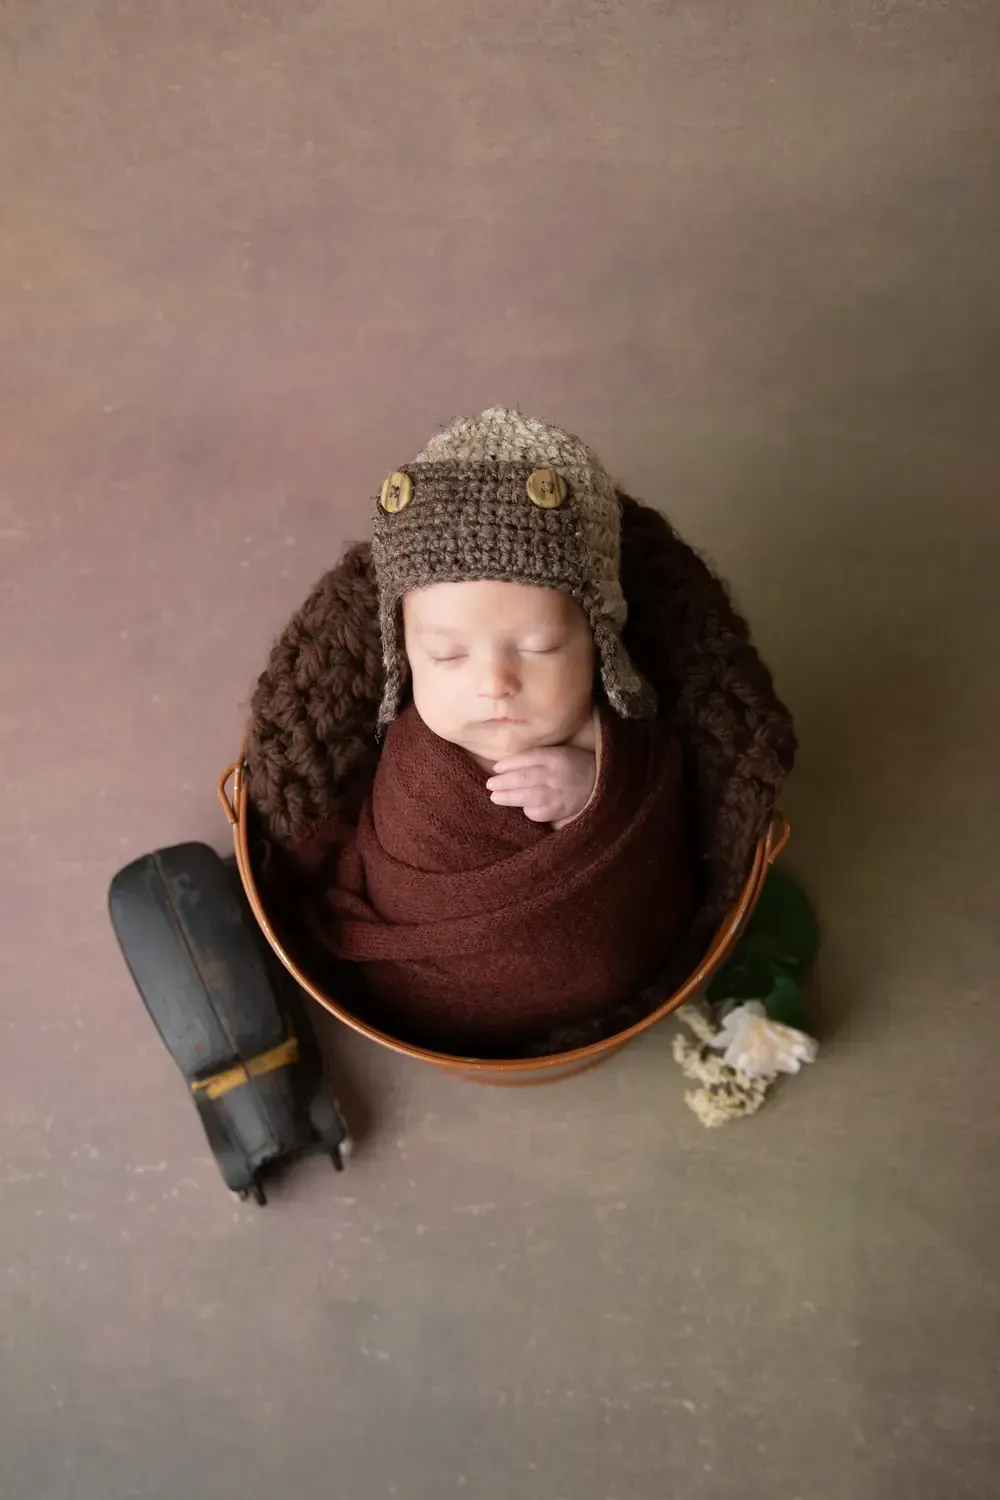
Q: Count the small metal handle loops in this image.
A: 2